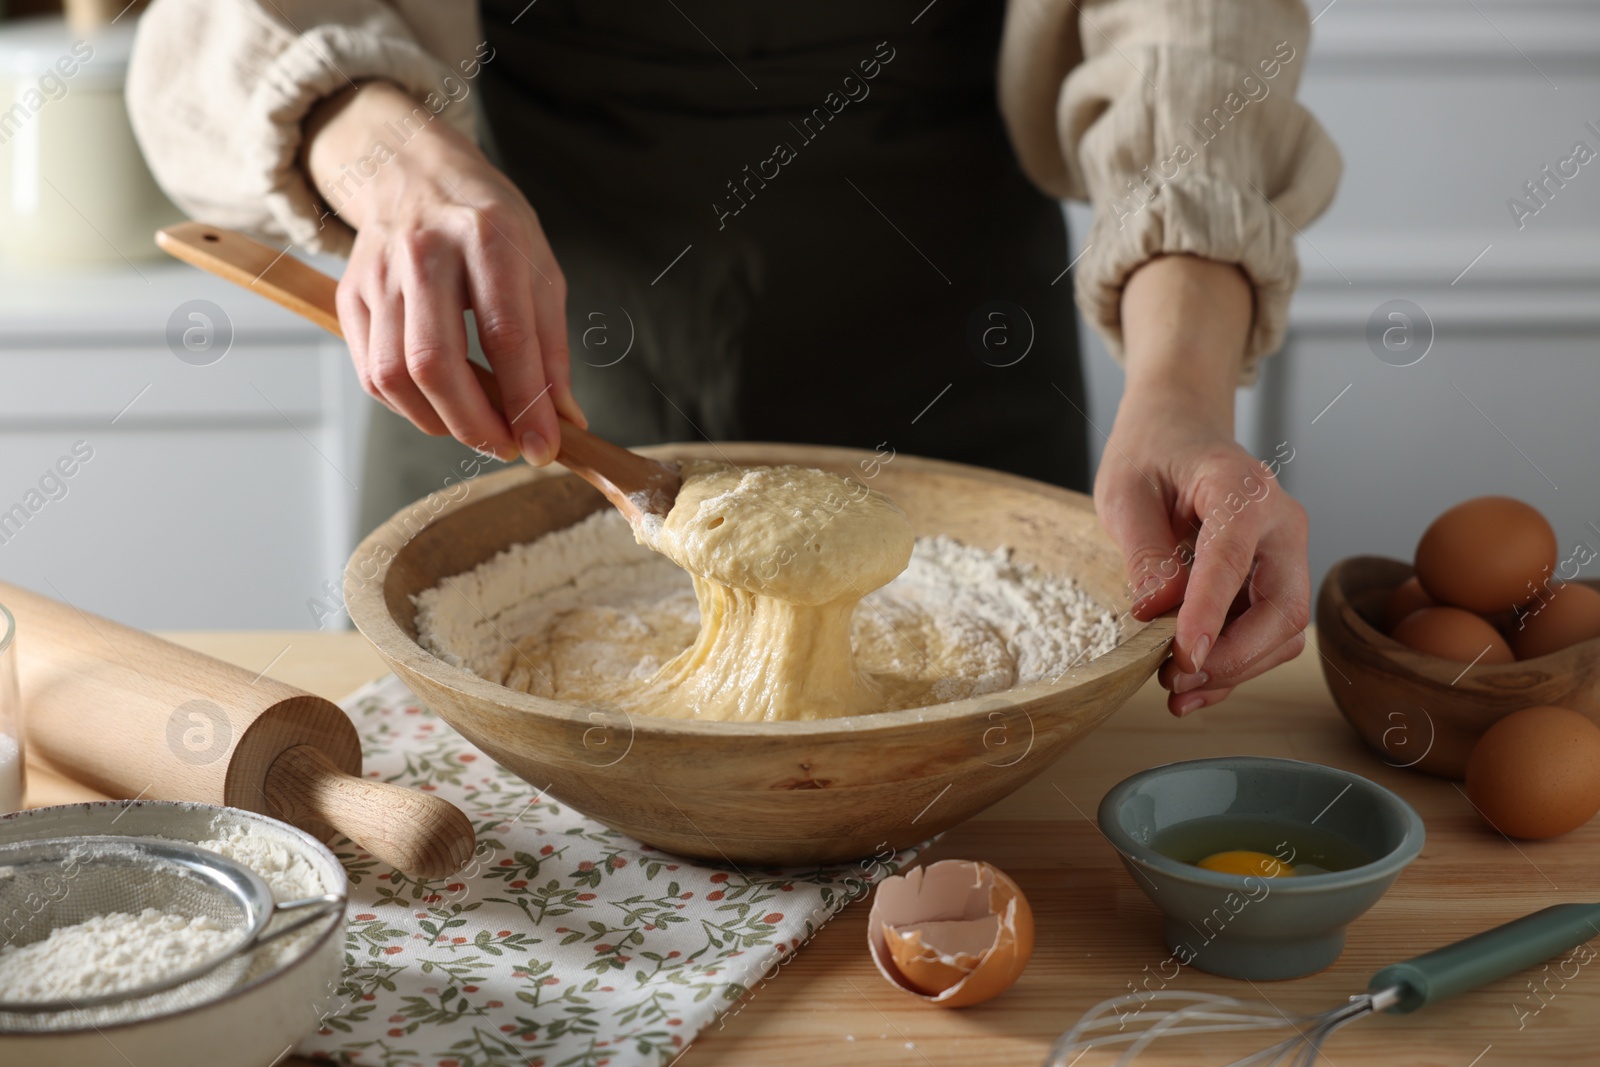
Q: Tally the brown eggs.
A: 5